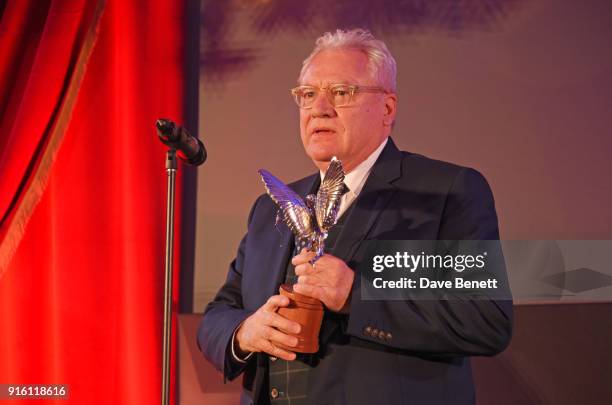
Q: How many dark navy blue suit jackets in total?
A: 1